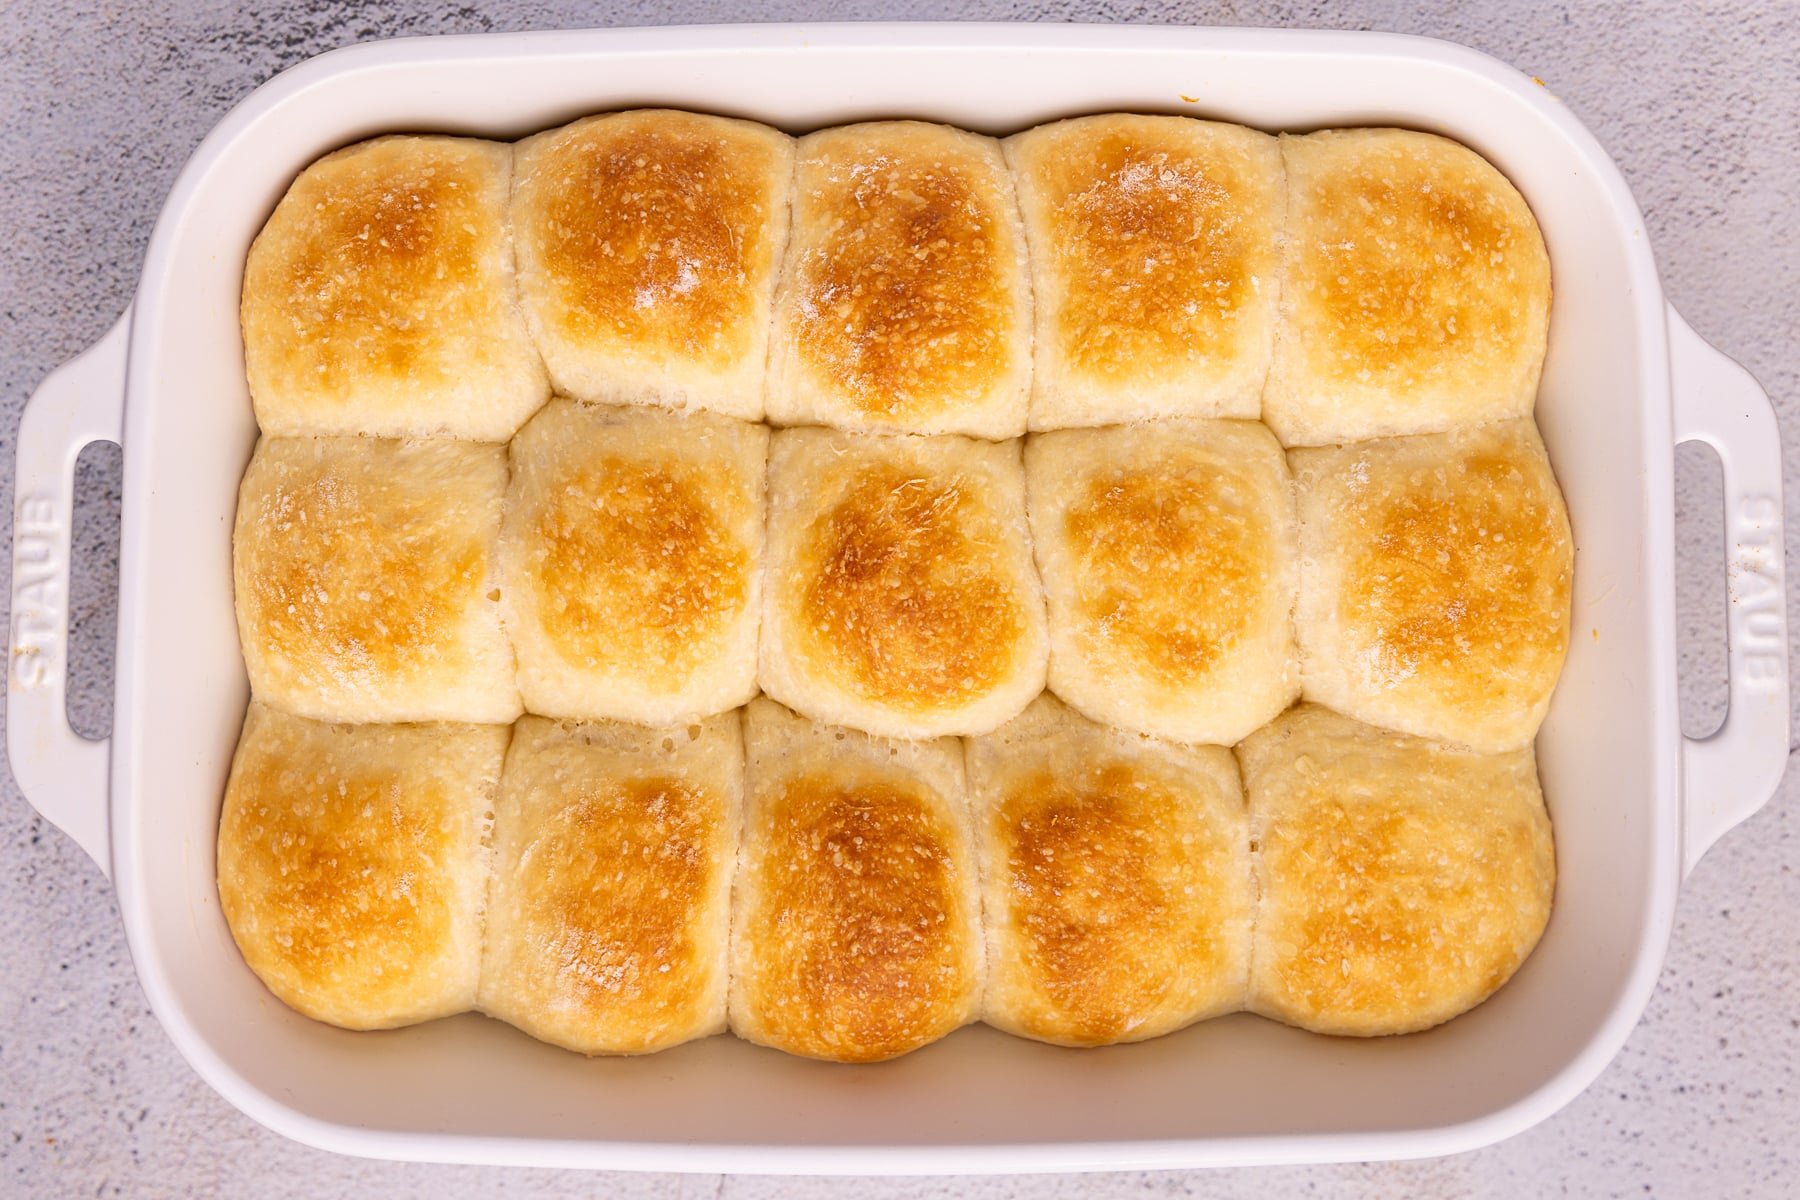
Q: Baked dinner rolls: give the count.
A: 15